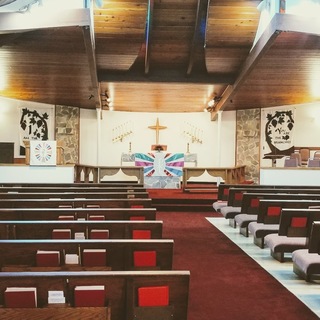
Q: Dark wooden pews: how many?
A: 14